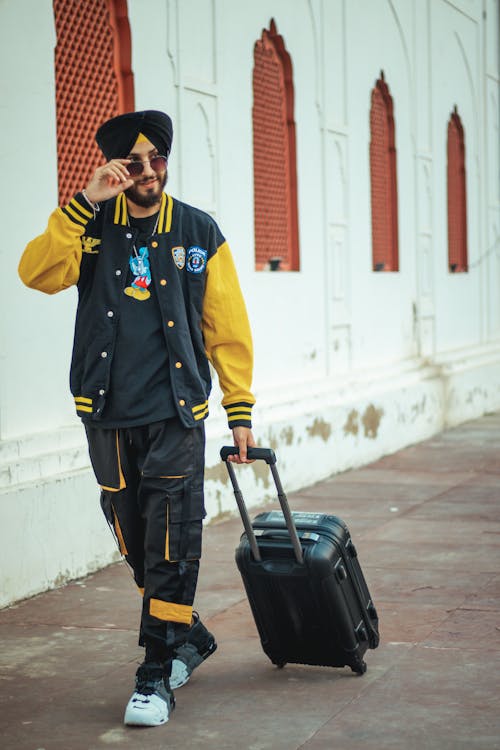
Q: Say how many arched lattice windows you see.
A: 4